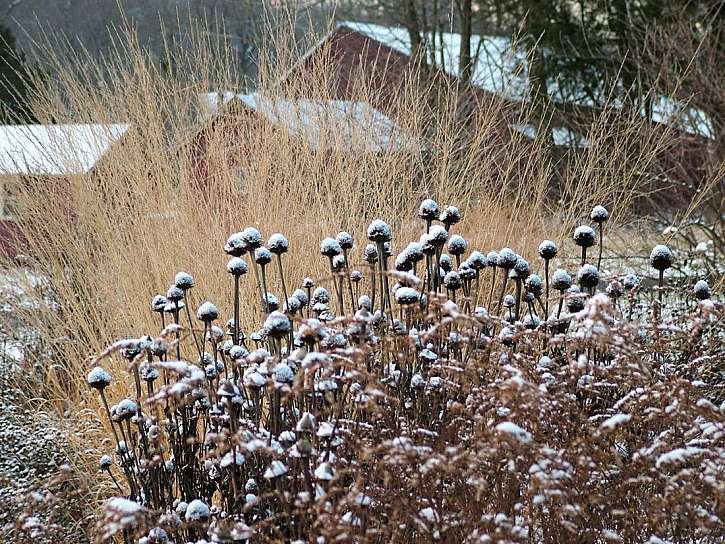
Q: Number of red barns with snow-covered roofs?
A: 3